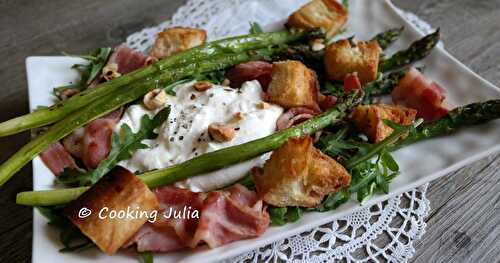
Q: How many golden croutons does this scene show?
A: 7